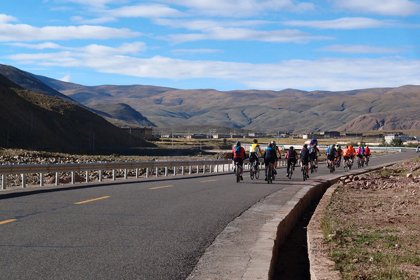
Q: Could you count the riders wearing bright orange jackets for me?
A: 2